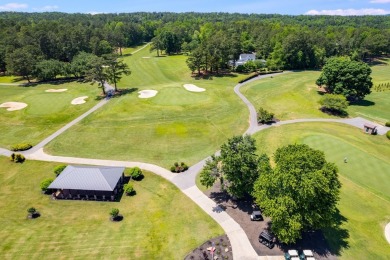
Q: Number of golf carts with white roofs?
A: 4